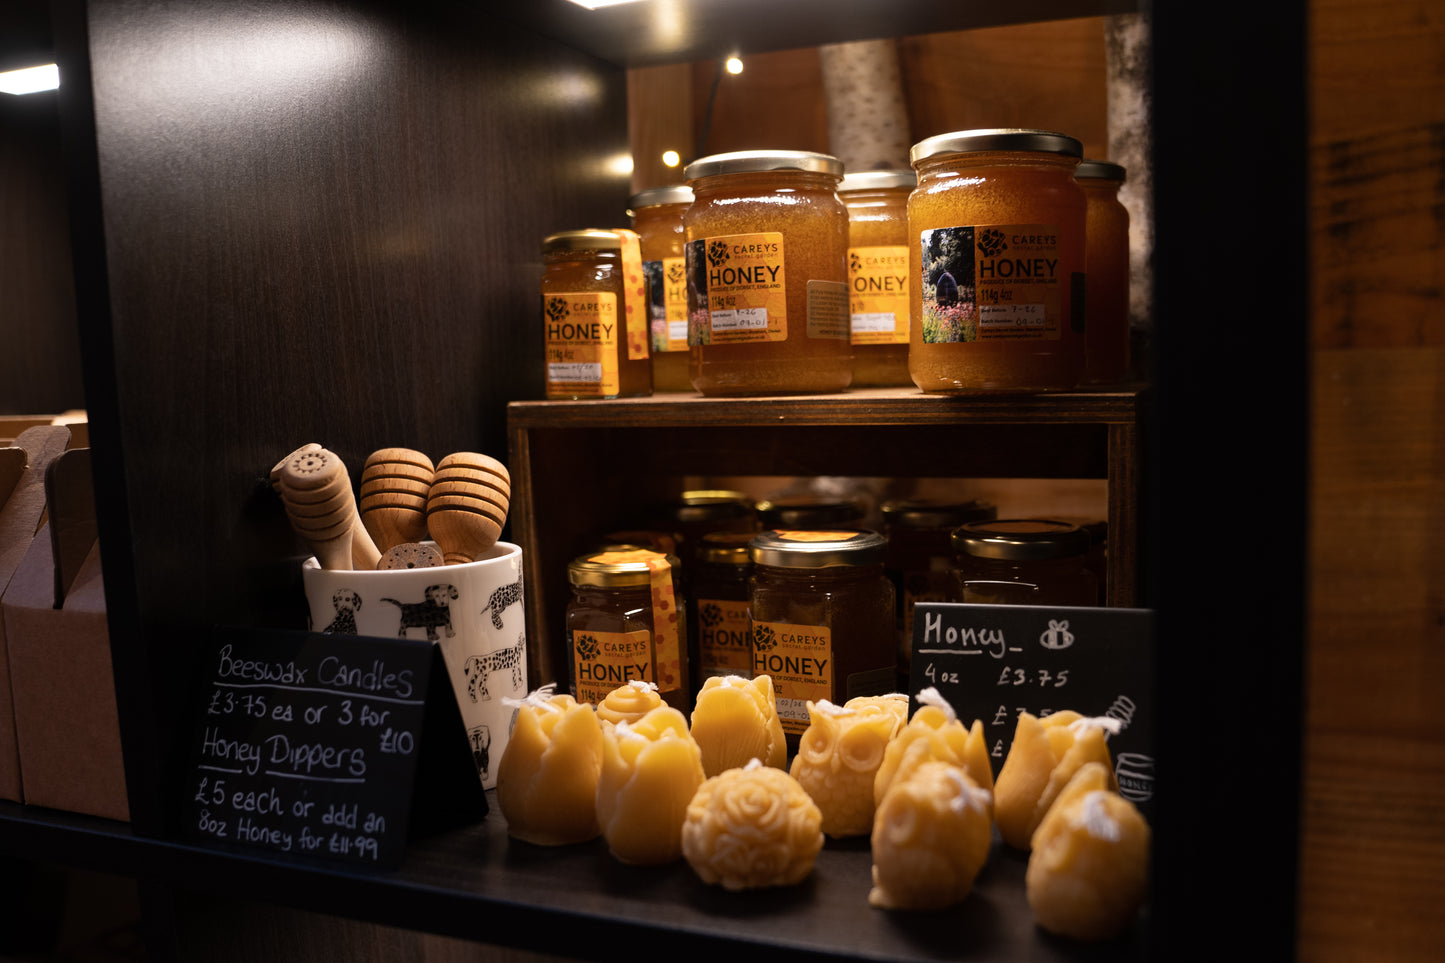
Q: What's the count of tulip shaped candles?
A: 5